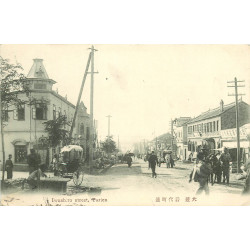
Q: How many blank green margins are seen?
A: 0